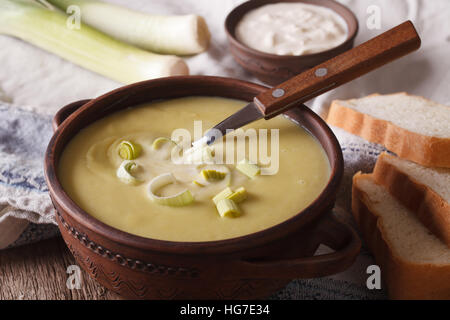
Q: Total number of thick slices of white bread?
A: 3